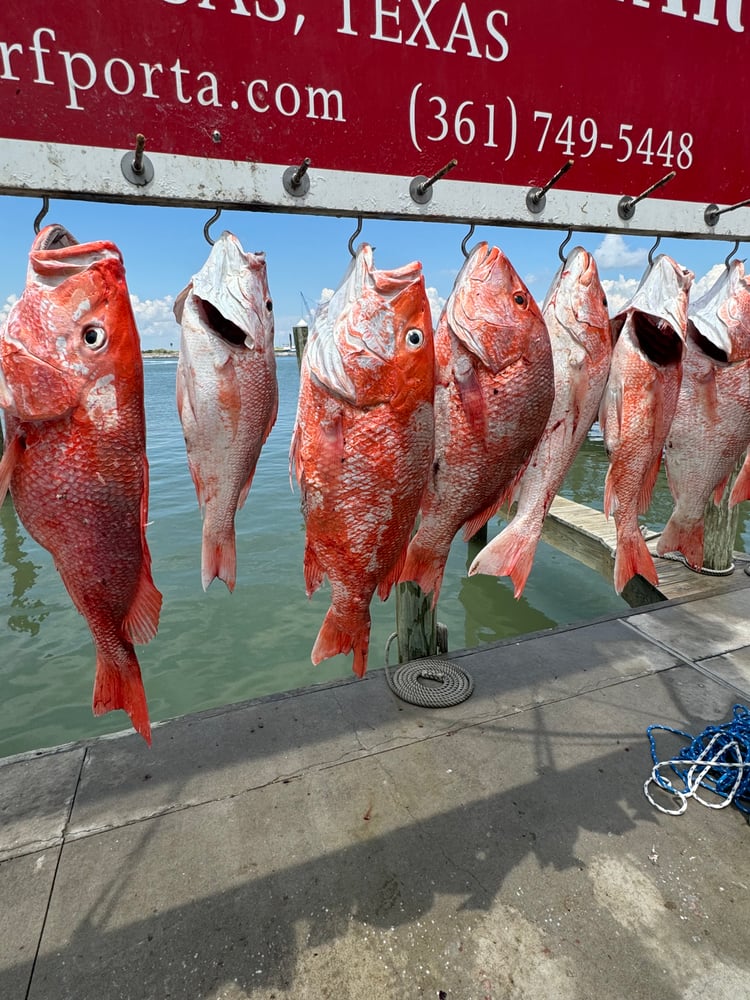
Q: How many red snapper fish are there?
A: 7